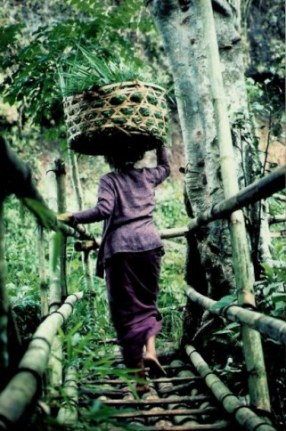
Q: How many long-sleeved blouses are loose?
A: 1